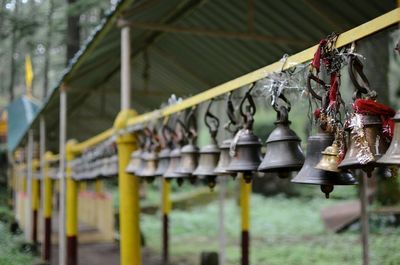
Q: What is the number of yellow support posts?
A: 6